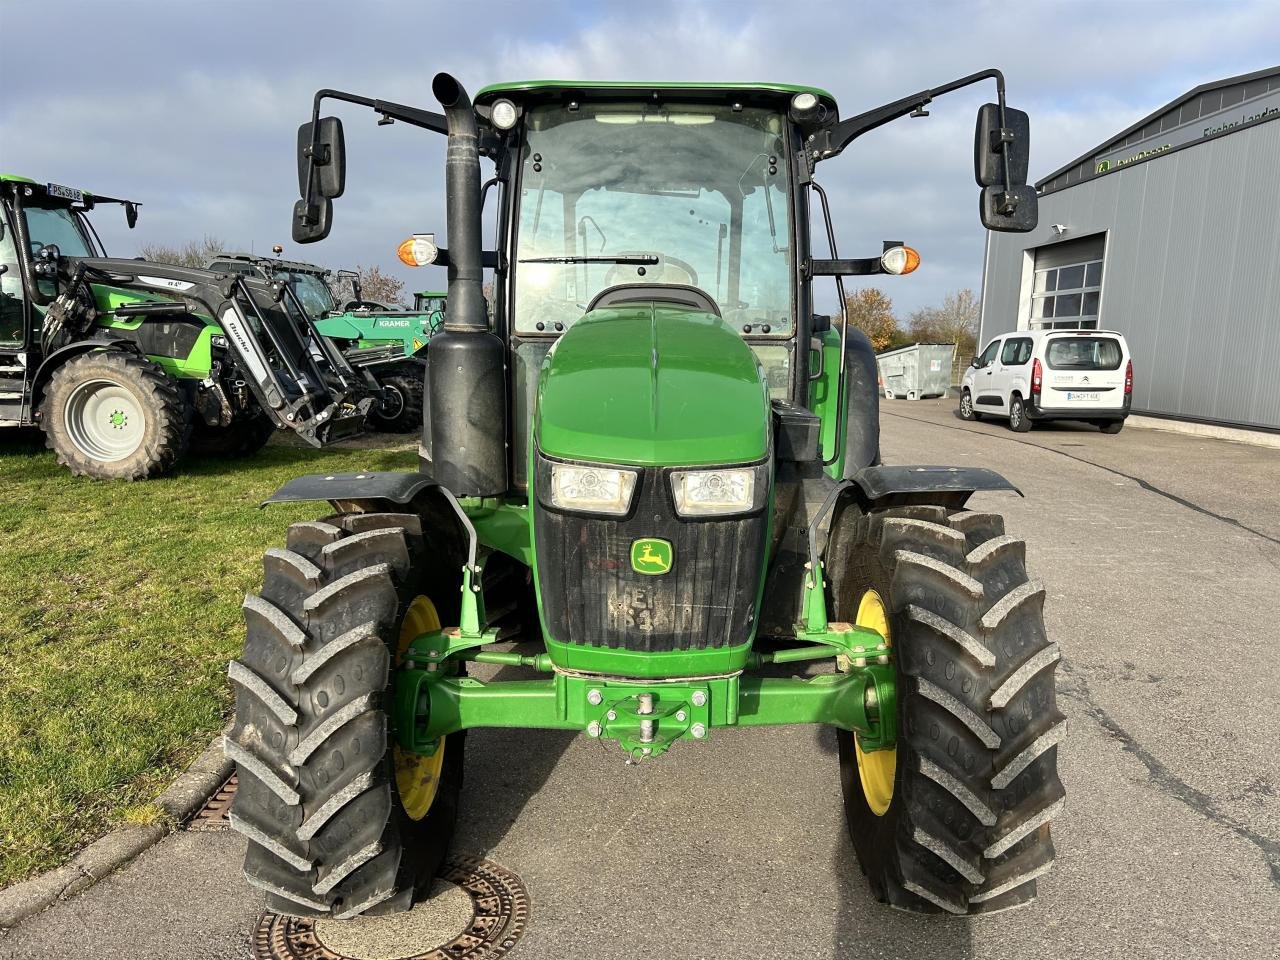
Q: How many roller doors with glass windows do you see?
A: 1